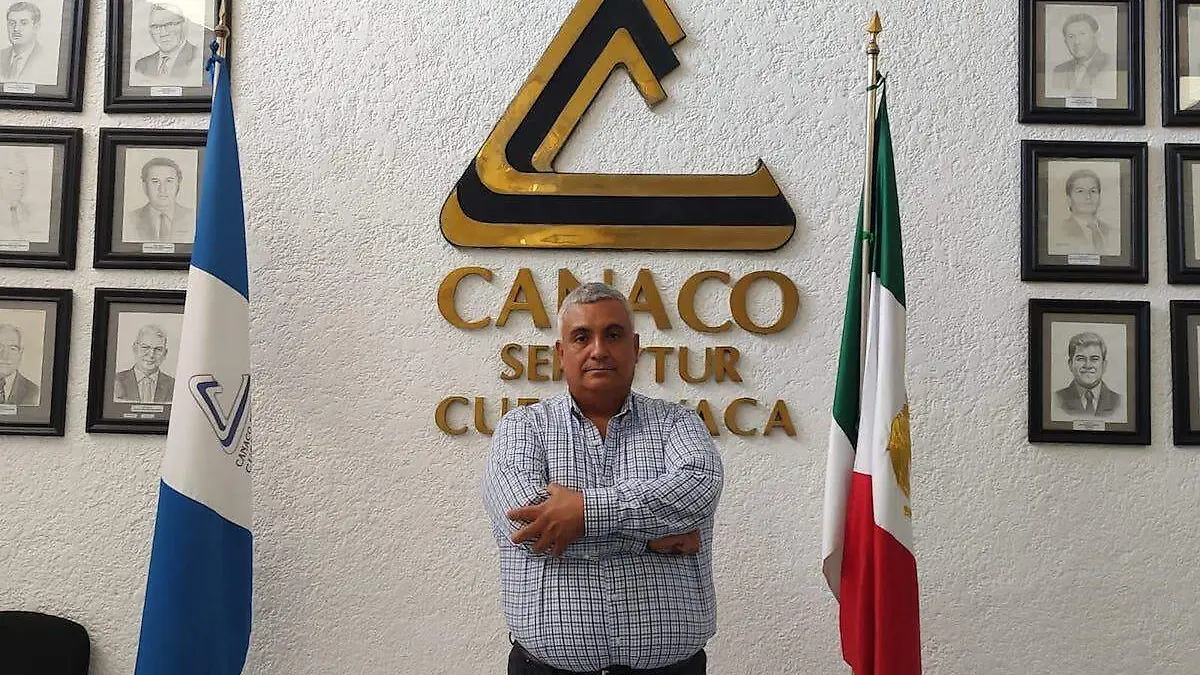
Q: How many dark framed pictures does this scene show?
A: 12